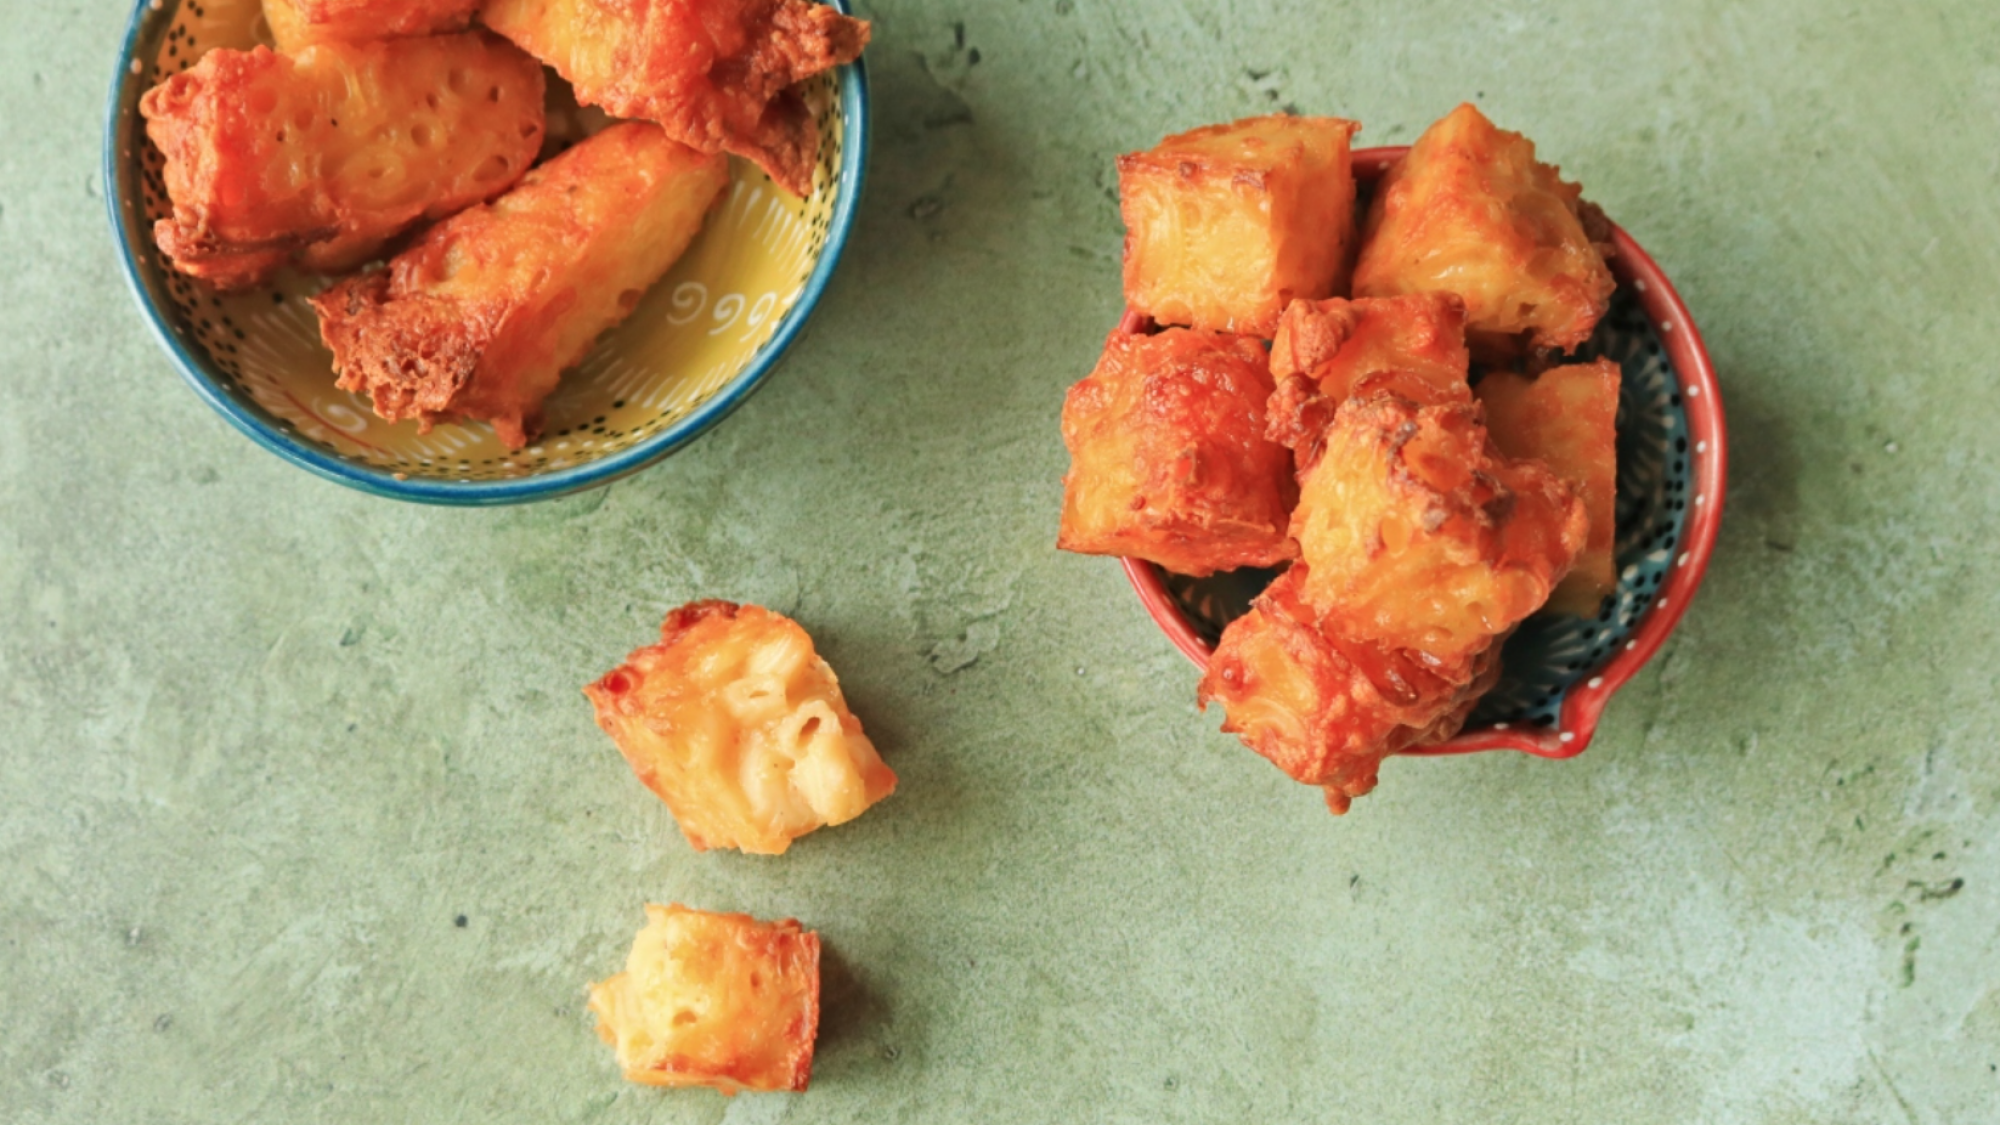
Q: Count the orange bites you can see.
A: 13